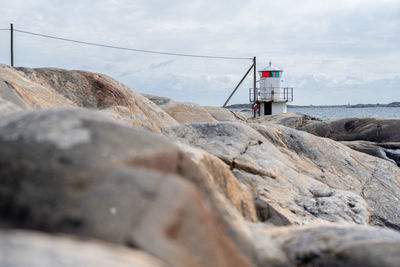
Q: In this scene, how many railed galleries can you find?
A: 1